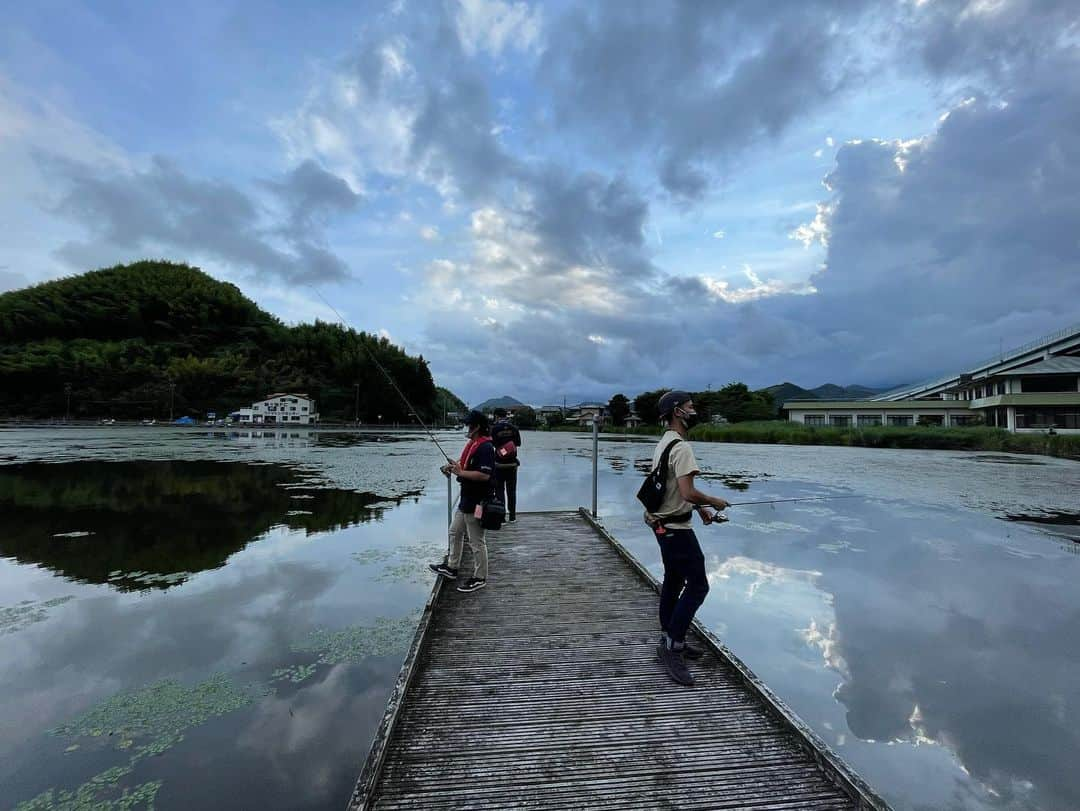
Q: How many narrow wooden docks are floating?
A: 1